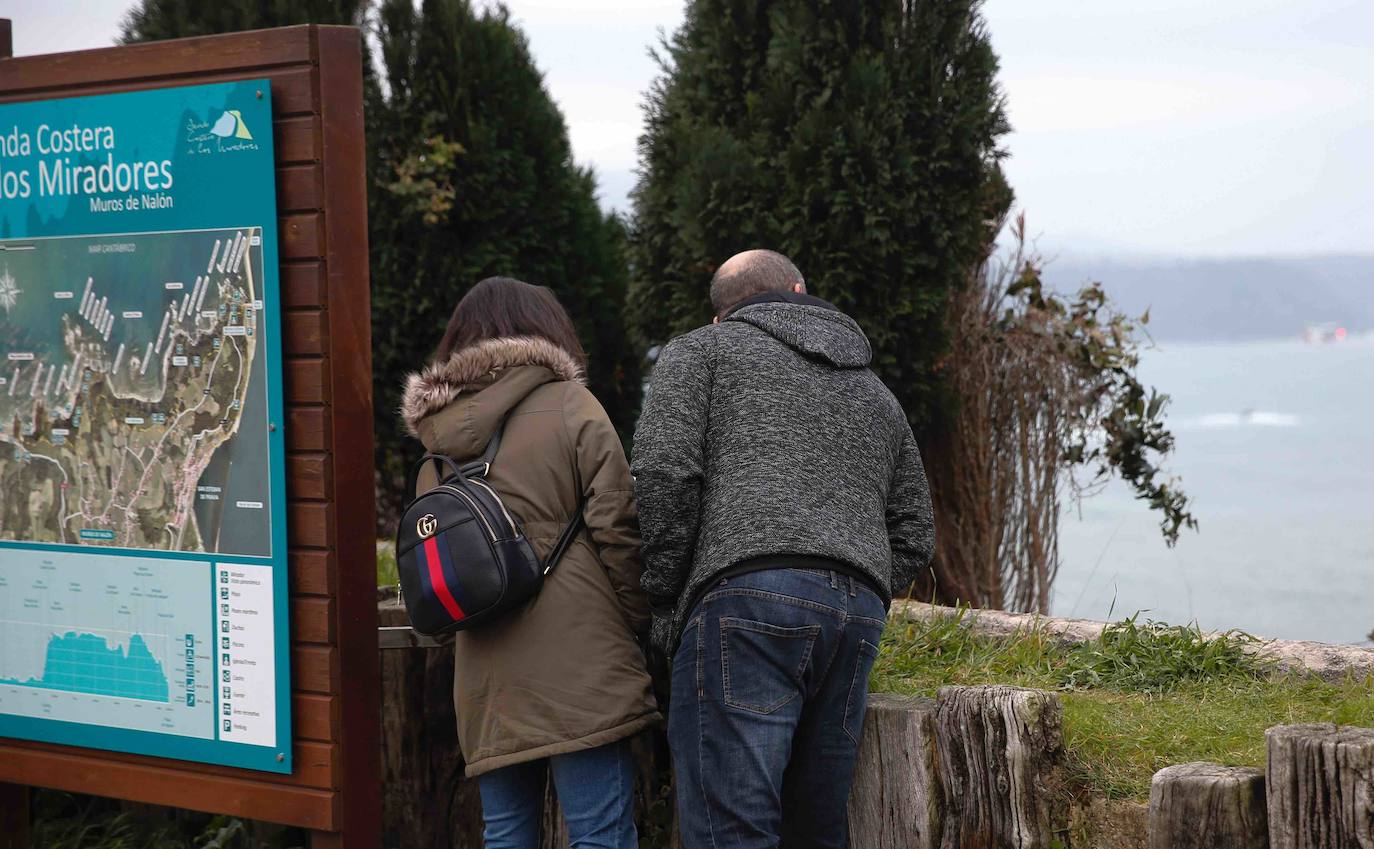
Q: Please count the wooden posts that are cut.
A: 4